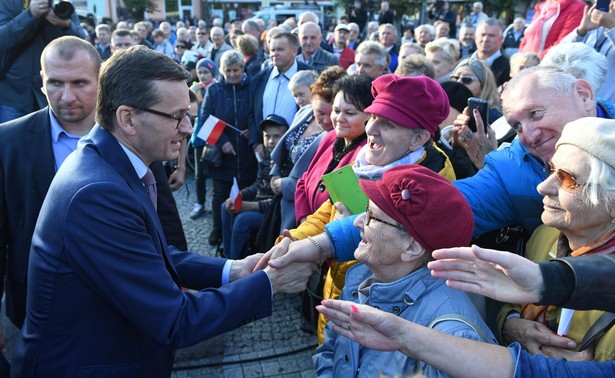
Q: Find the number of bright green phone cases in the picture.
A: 1